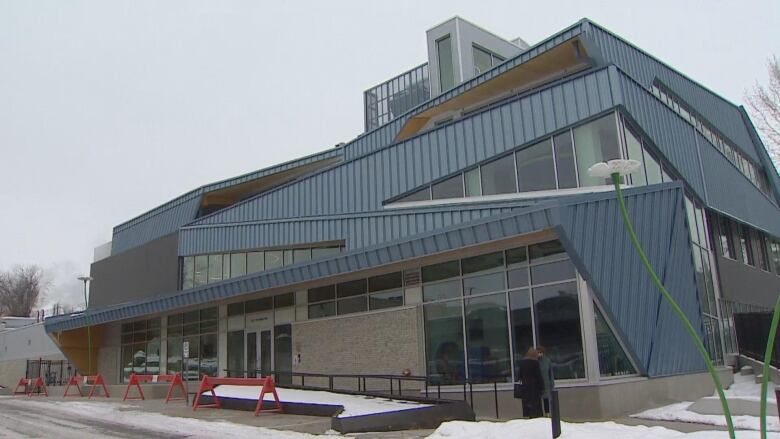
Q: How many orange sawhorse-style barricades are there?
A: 4